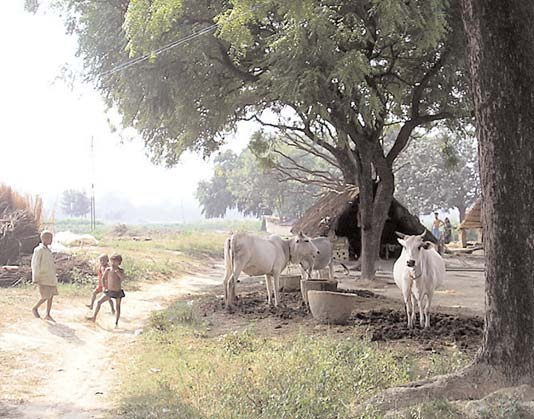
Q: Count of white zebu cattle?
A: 3